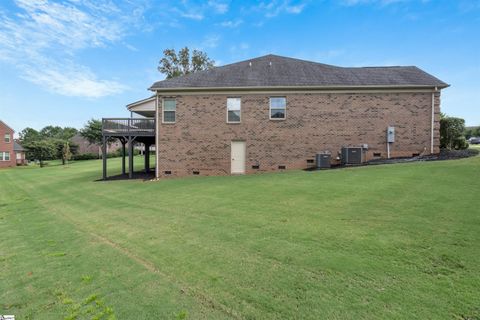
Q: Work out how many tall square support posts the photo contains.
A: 4